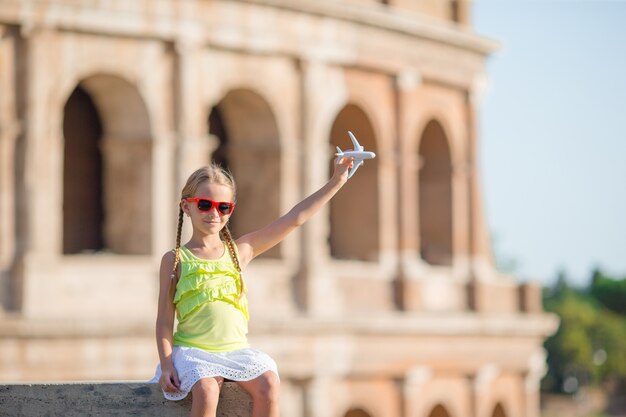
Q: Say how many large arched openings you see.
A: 4